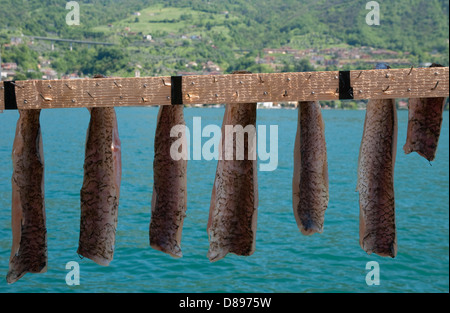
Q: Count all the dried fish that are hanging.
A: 7